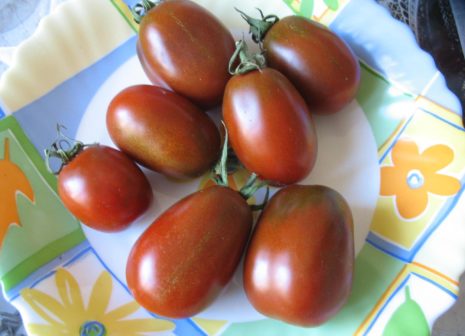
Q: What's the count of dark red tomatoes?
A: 7